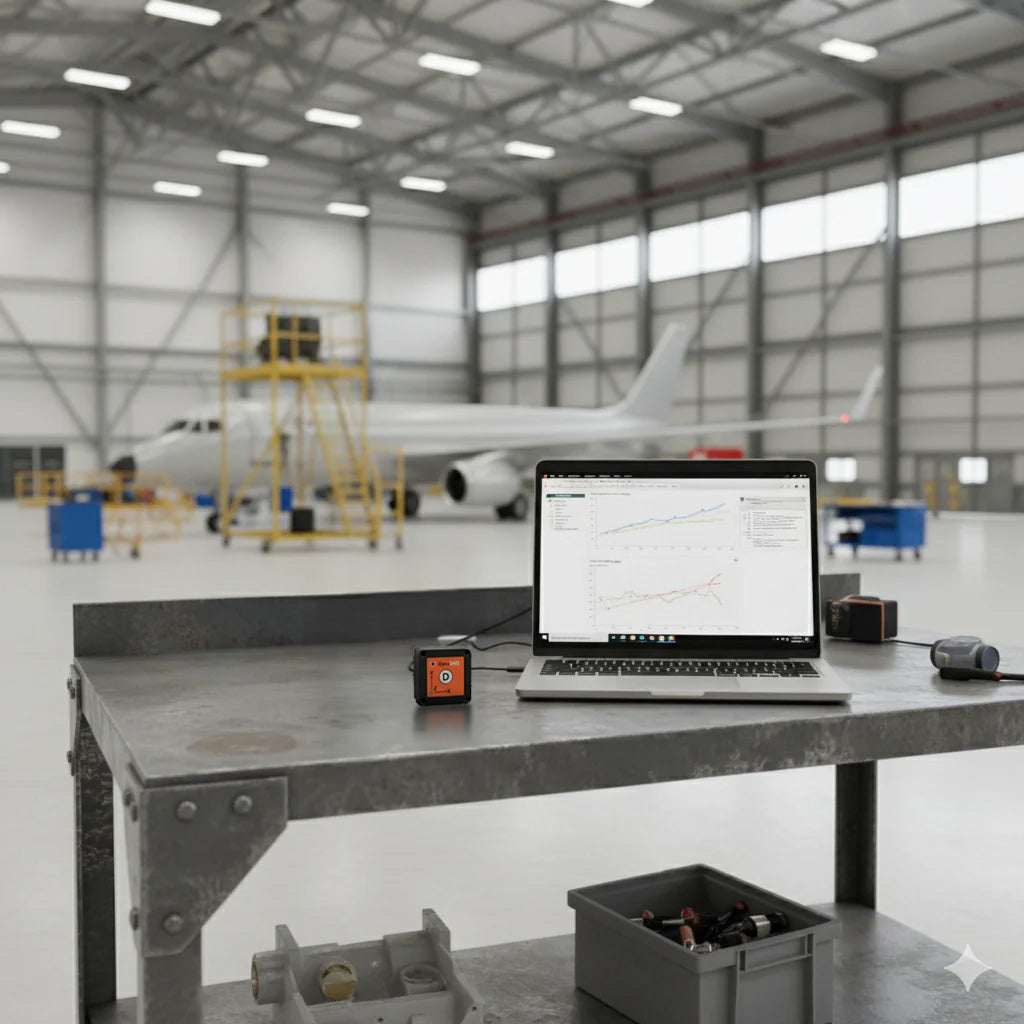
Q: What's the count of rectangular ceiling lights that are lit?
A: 14